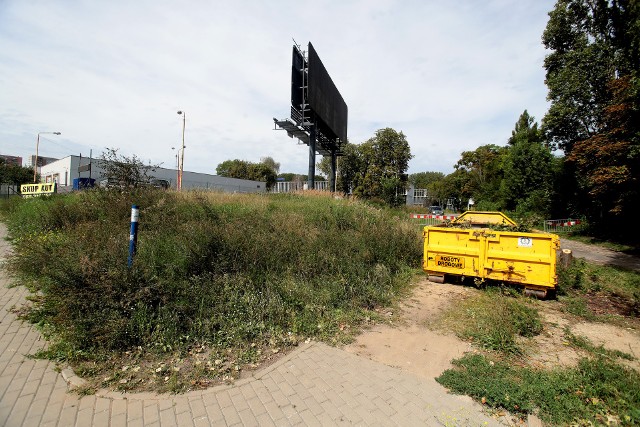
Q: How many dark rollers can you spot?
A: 2